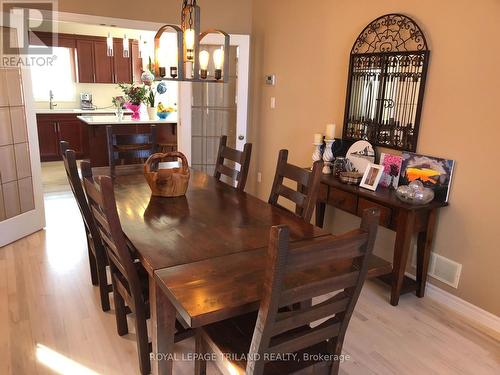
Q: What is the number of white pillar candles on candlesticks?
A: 2